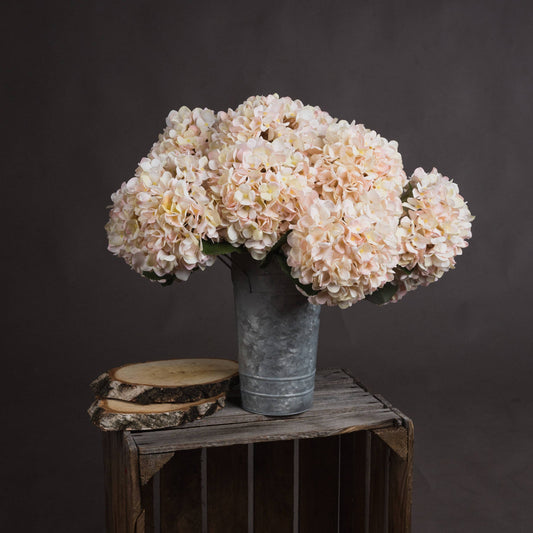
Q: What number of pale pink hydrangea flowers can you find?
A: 7